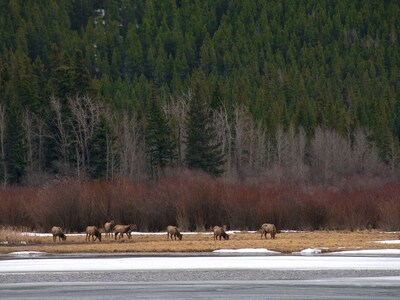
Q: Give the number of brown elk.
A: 7